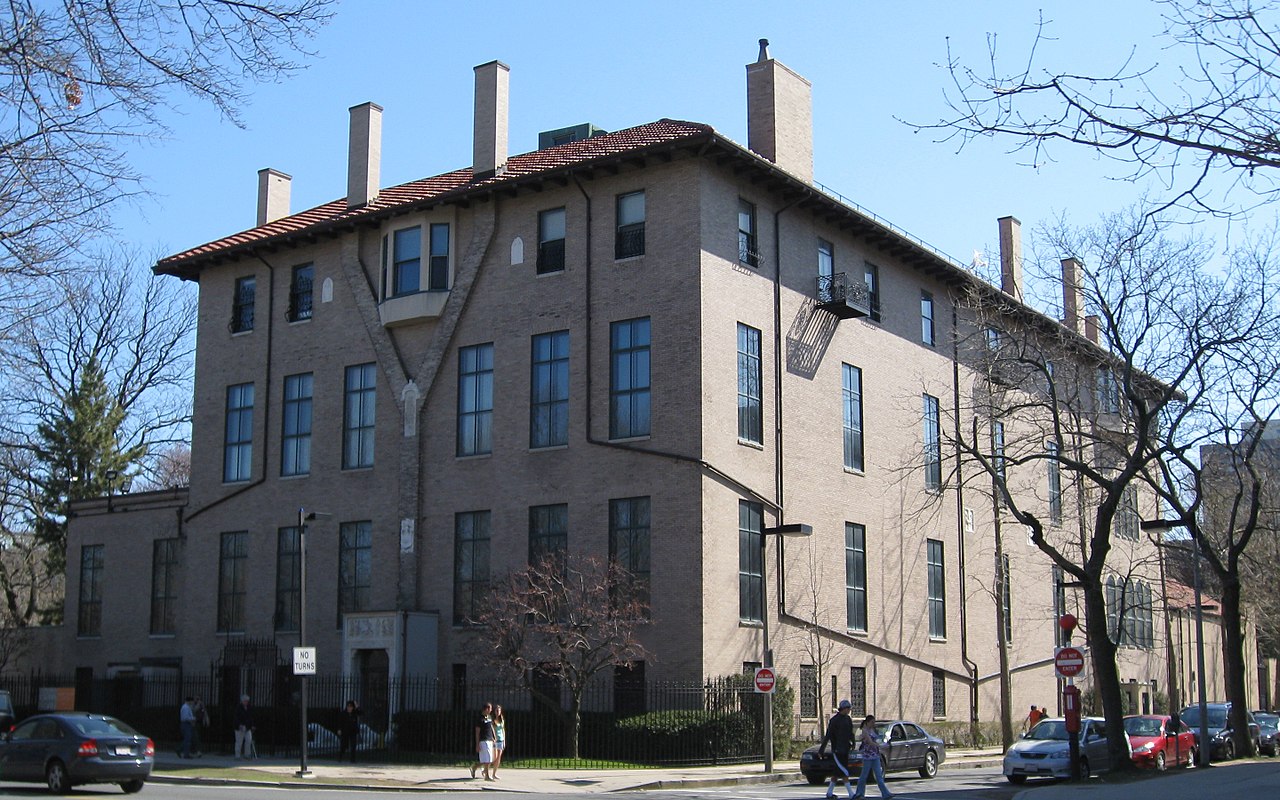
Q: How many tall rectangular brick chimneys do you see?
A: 7